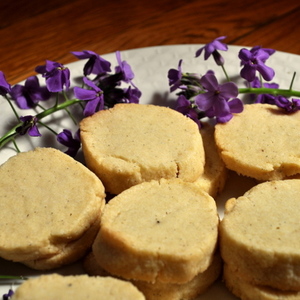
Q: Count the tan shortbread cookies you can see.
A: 10